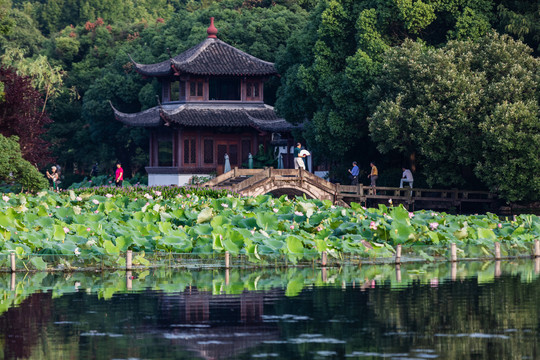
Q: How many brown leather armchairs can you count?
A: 0